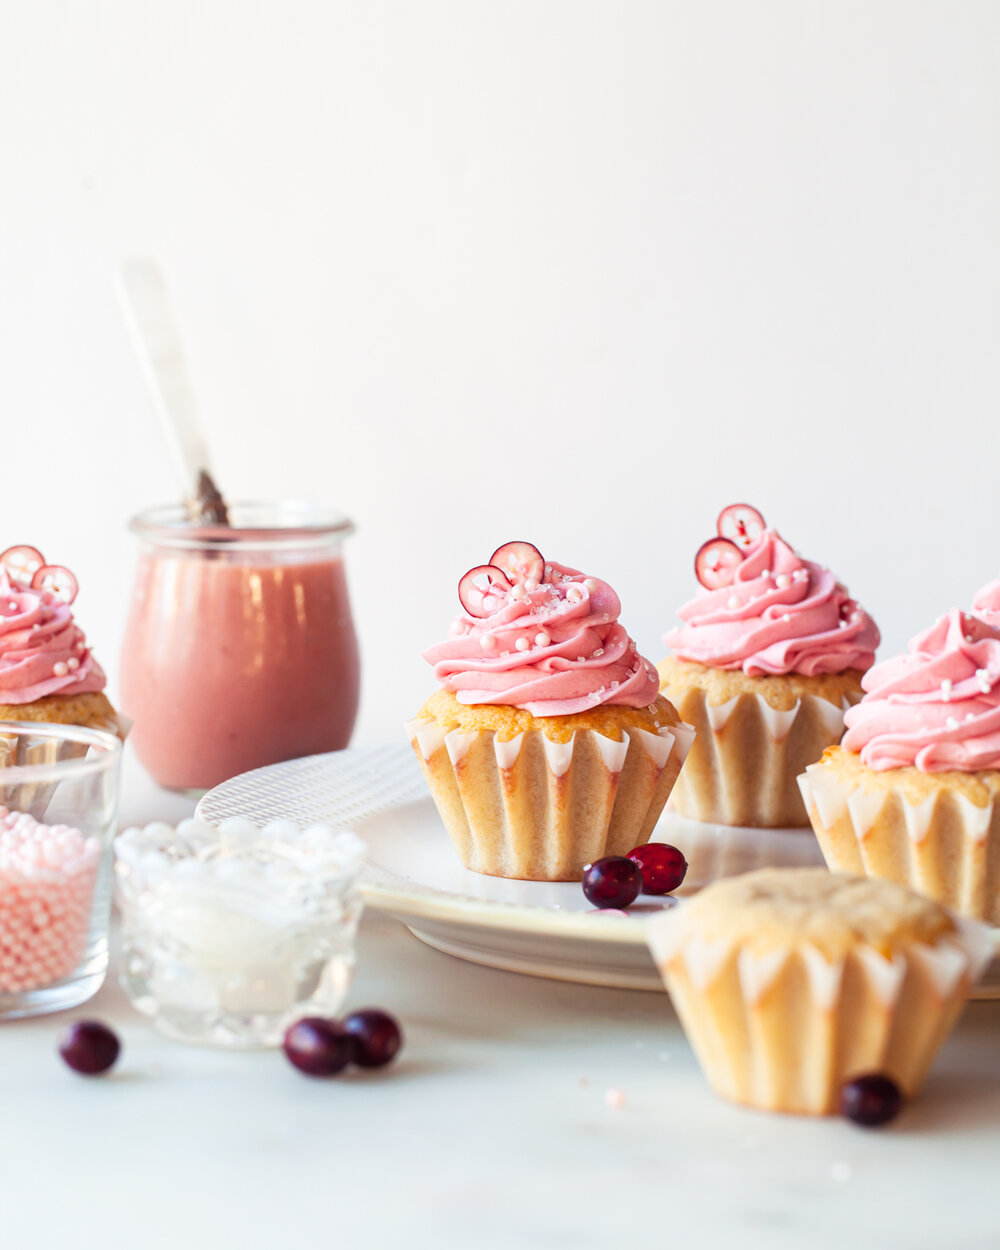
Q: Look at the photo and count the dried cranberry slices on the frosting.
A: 6